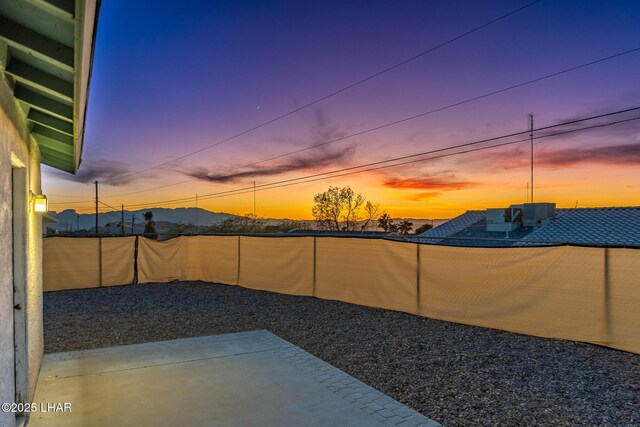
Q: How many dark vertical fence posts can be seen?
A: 6